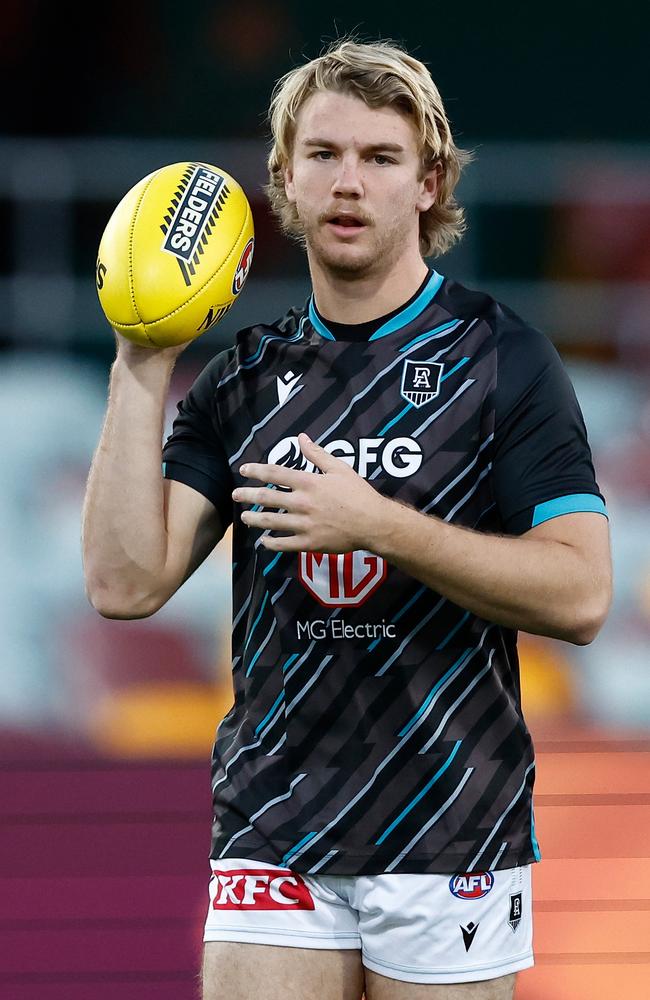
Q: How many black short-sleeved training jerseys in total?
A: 1